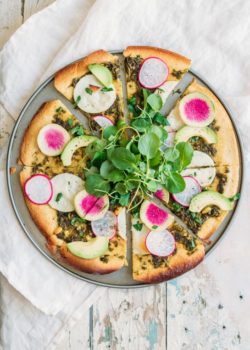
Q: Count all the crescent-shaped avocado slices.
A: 5